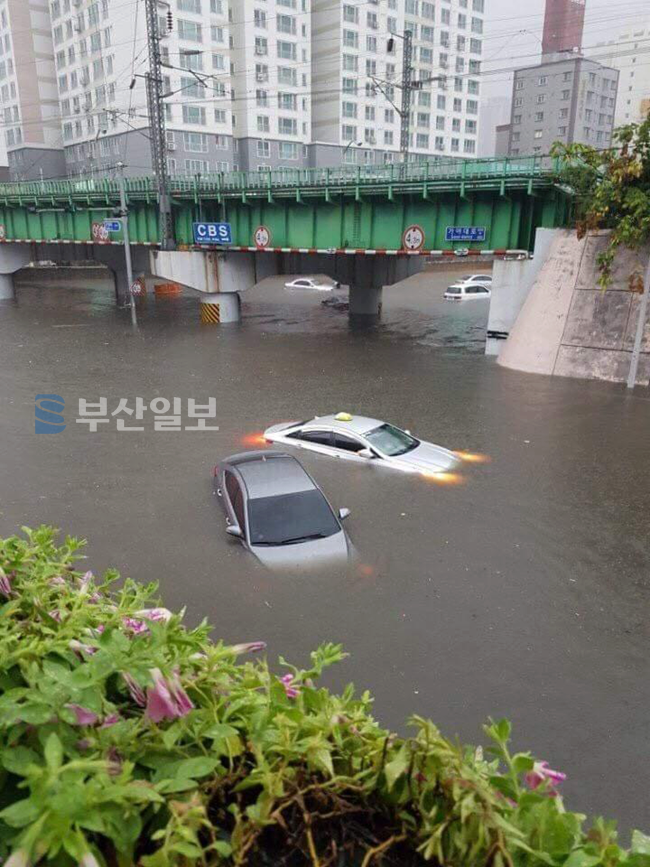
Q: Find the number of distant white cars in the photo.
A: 3